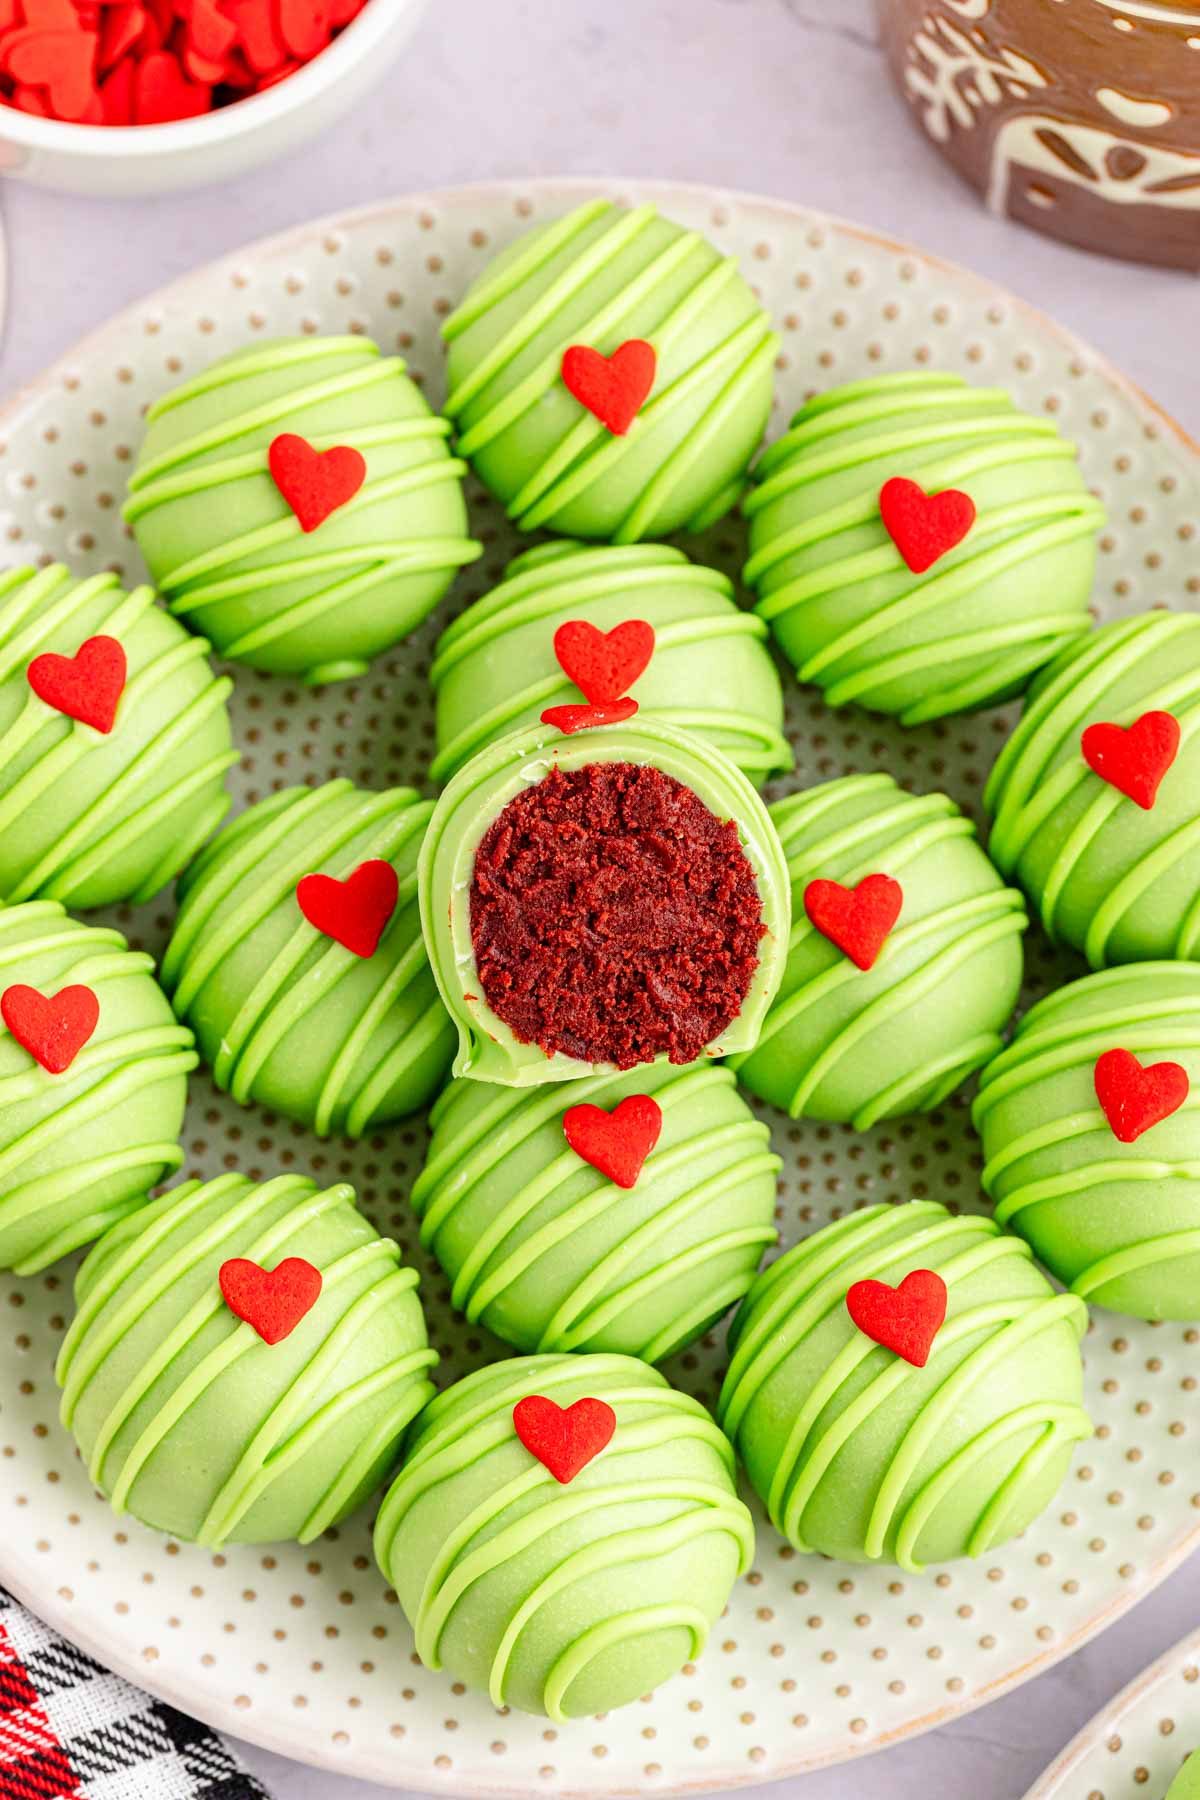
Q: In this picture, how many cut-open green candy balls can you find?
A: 1